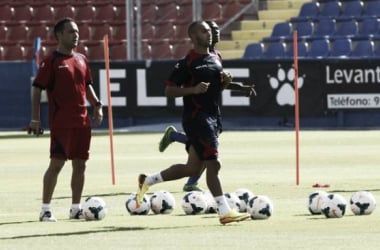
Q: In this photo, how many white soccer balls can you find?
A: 11